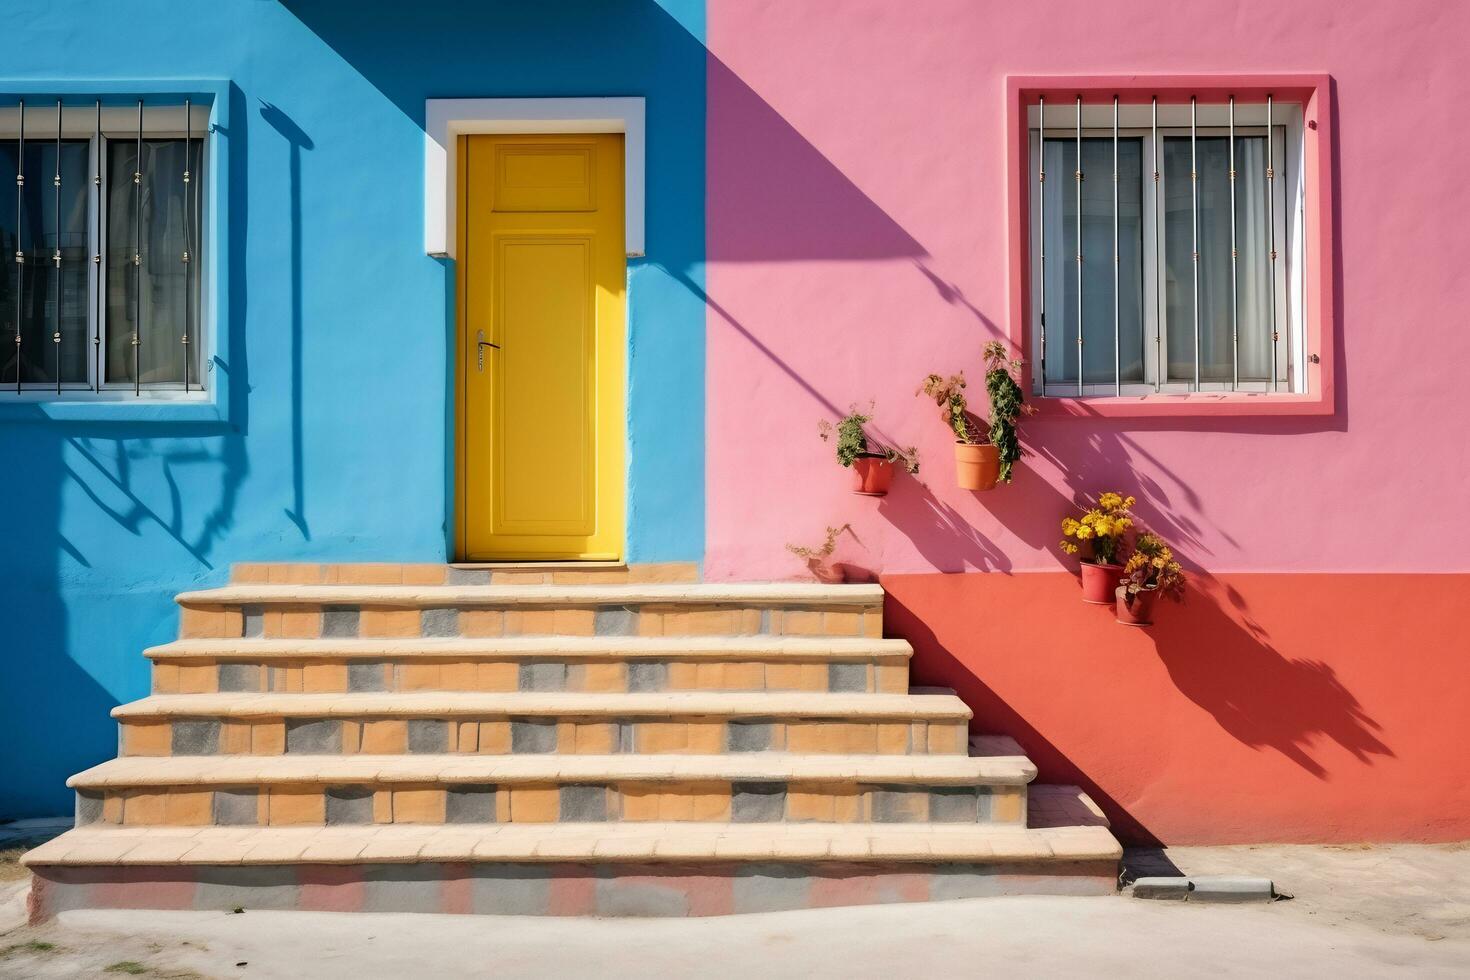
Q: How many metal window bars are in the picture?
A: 12